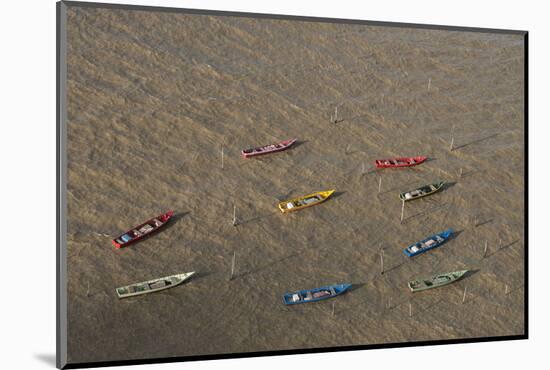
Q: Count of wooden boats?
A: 9